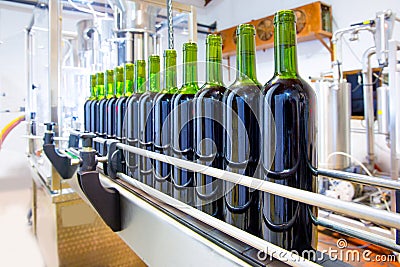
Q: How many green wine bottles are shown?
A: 12